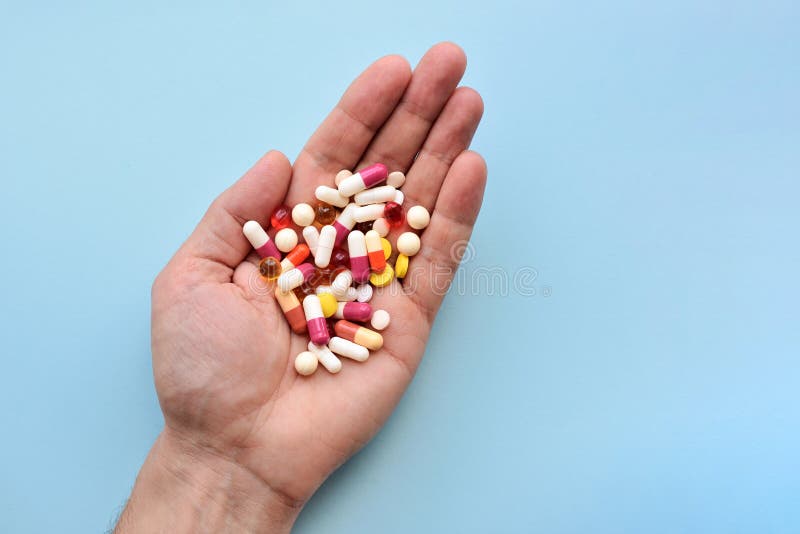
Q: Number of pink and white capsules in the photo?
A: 7